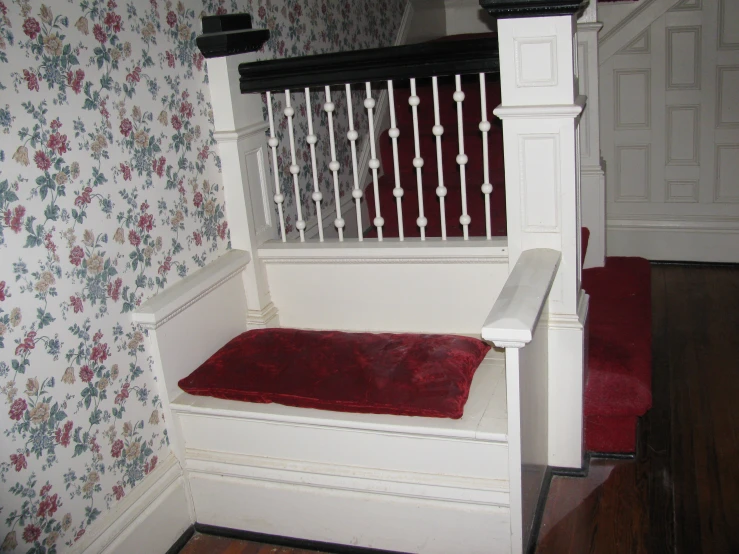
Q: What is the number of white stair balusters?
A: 11